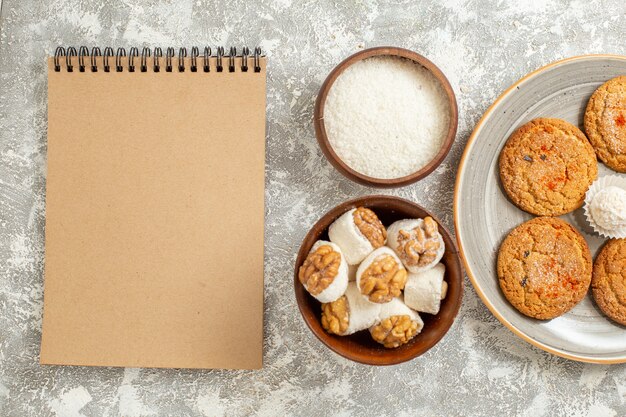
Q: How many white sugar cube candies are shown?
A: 7